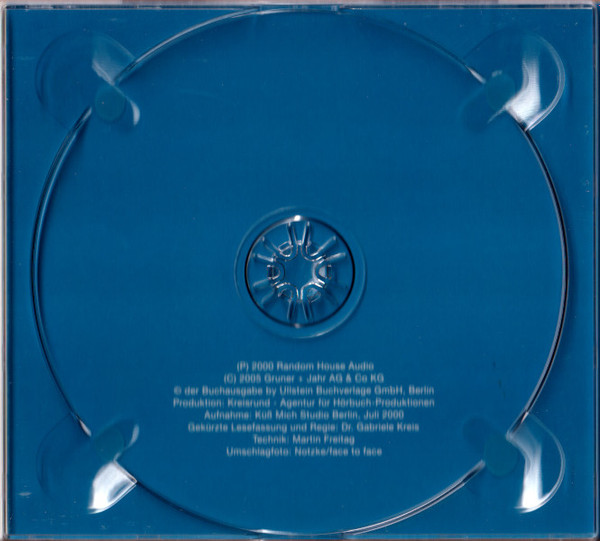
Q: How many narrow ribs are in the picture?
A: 12